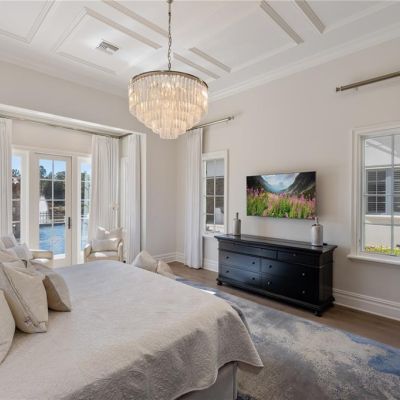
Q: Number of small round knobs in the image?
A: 9